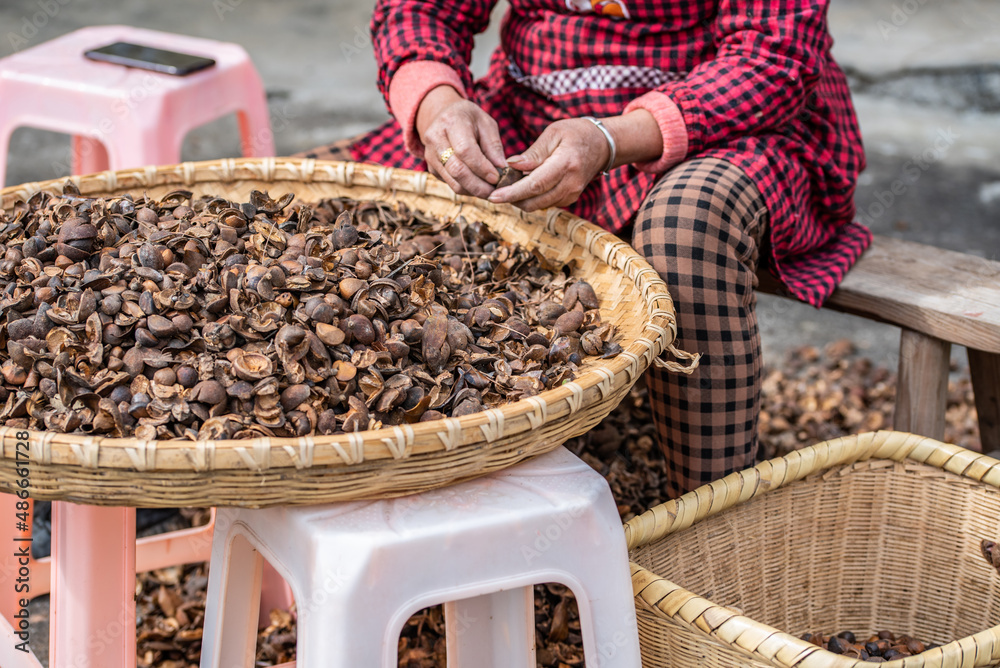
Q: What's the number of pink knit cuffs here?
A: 2